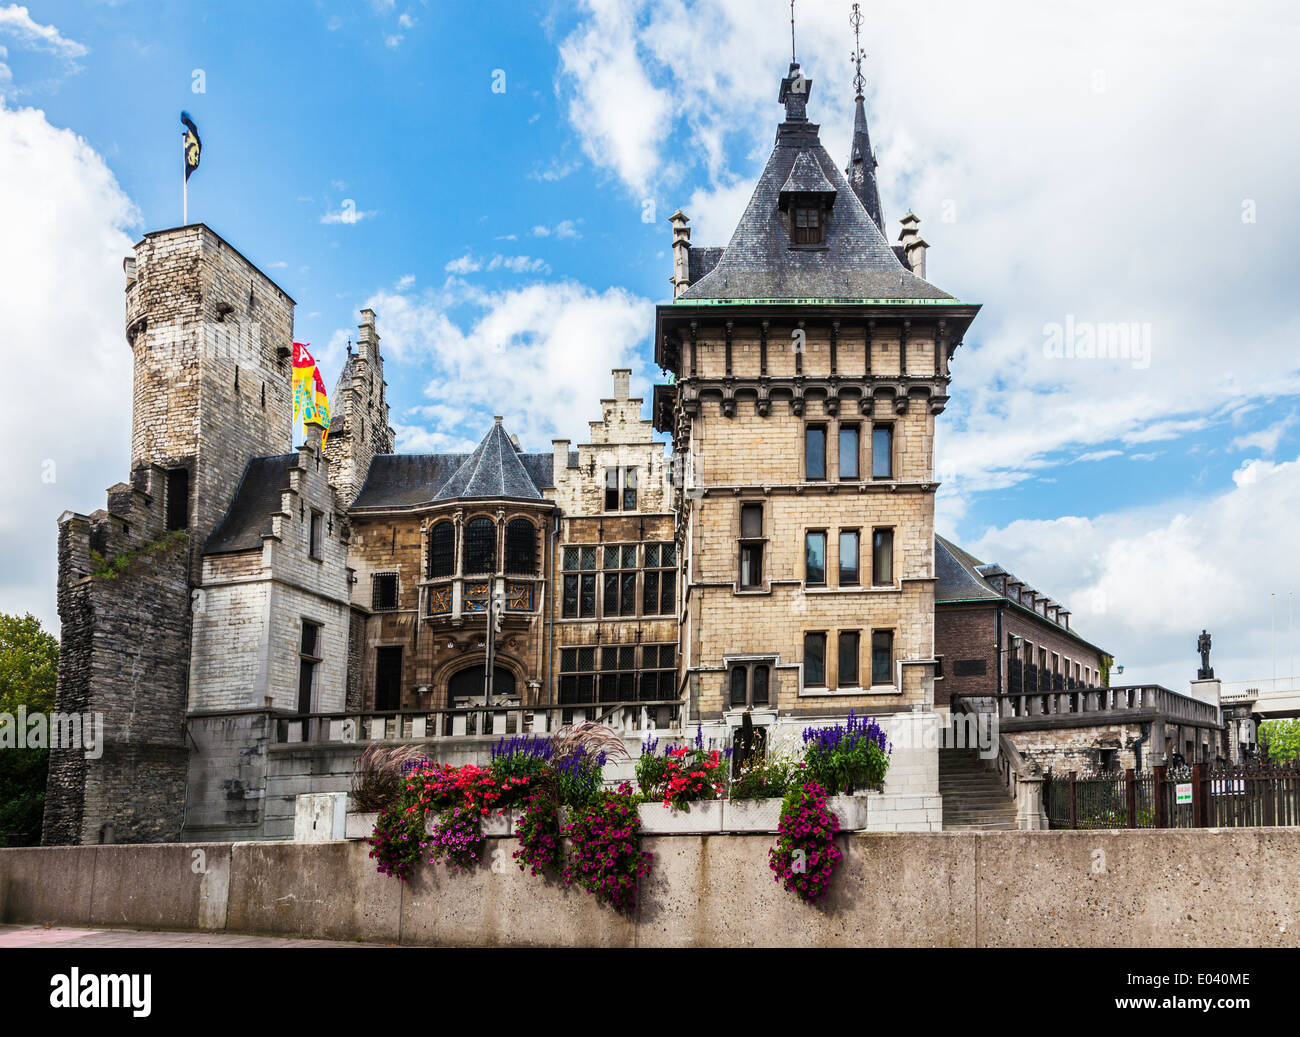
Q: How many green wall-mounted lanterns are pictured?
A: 2